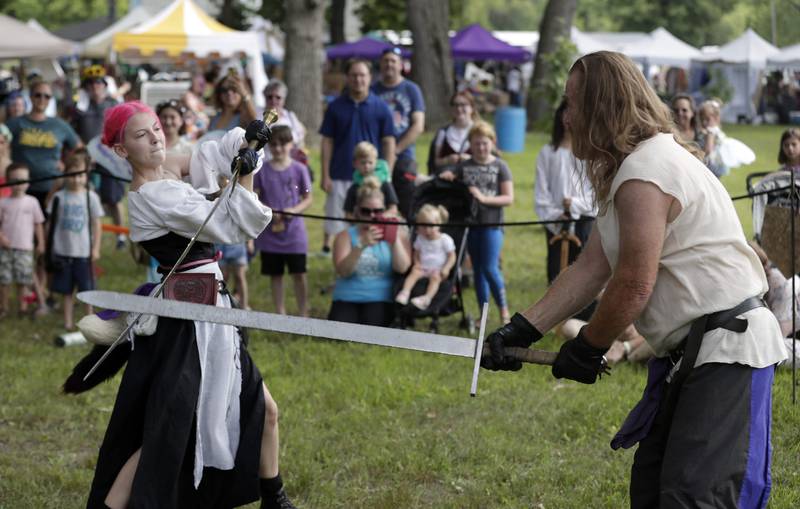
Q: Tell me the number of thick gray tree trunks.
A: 3